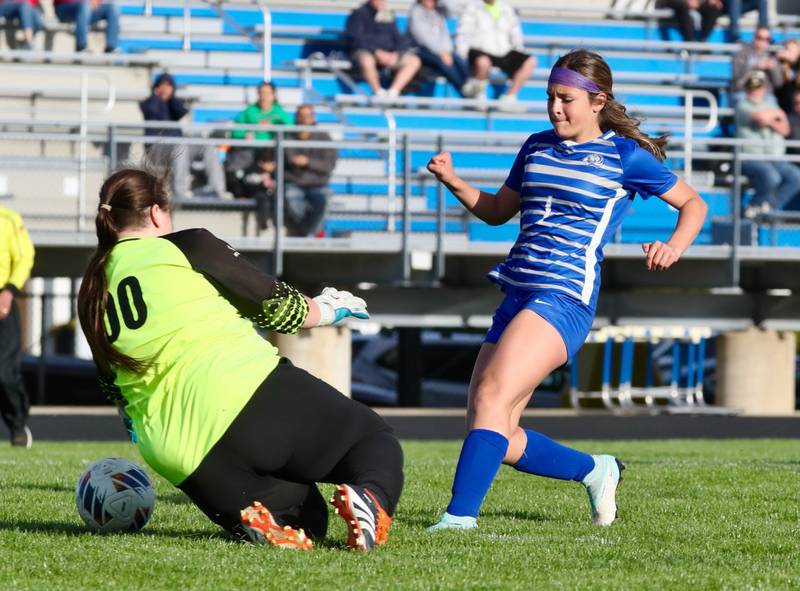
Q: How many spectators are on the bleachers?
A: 15